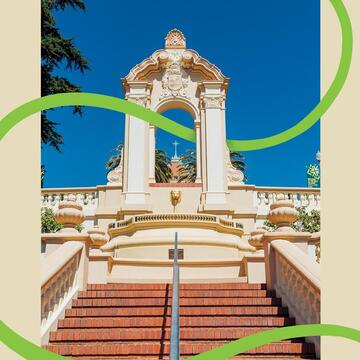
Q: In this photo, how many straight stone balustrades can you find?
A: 4